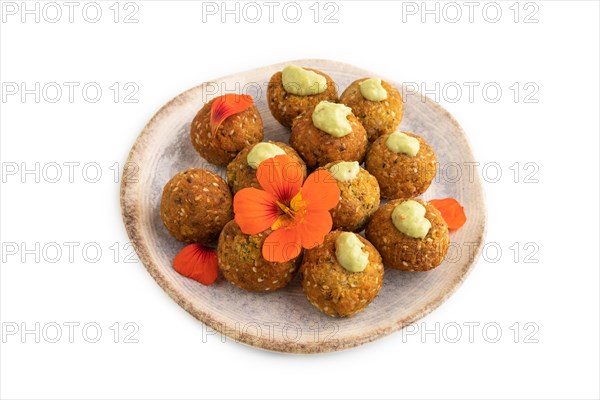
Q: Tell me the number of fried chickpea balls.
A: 11